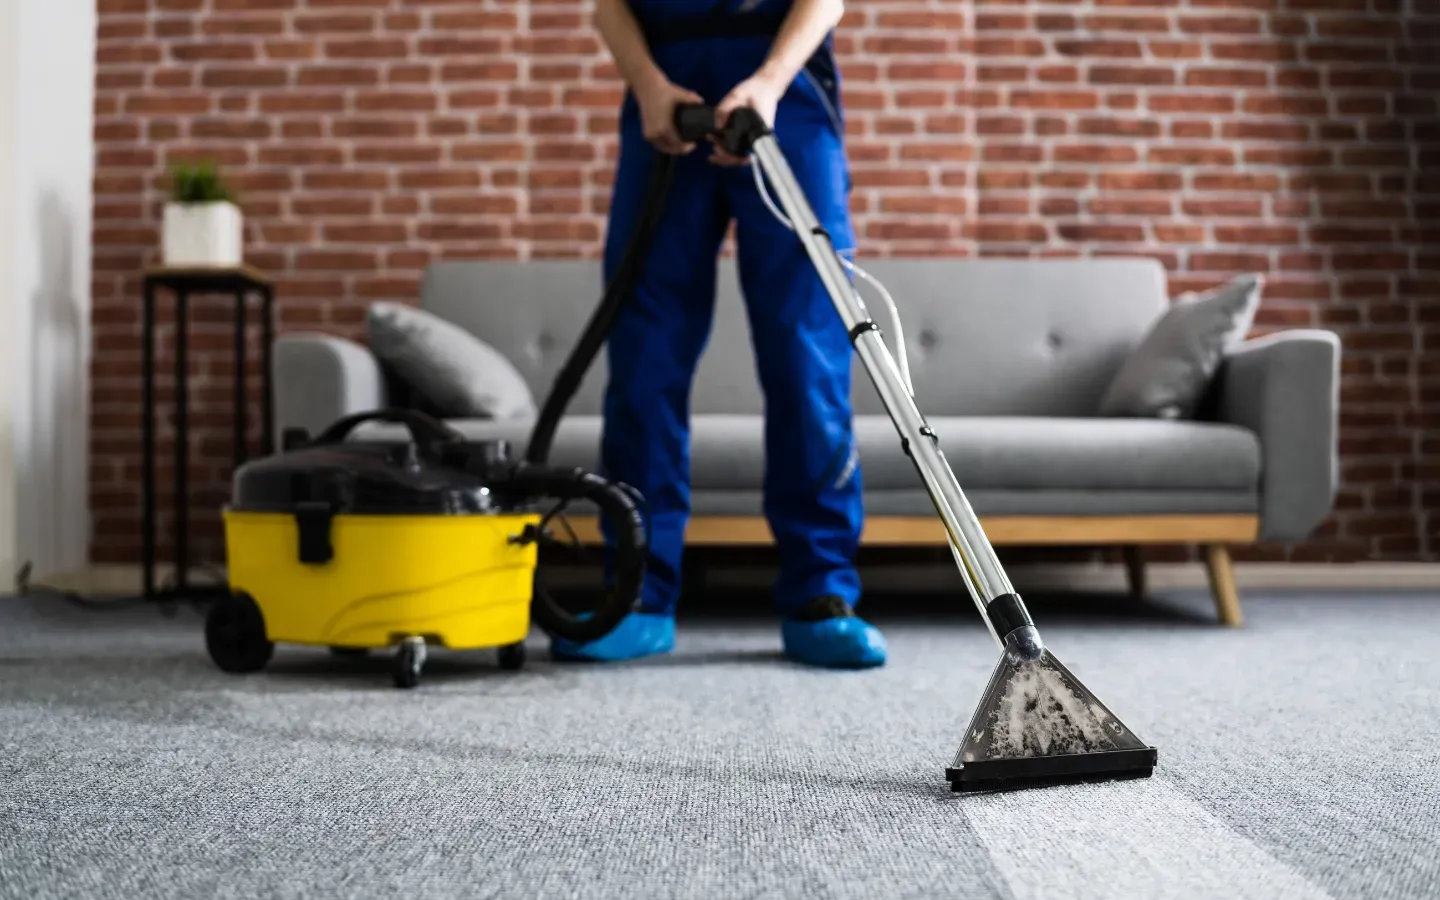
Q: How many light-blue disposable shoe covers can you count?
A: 2